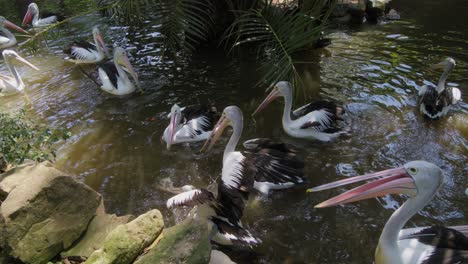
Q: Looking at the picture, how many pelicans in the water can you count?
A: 11